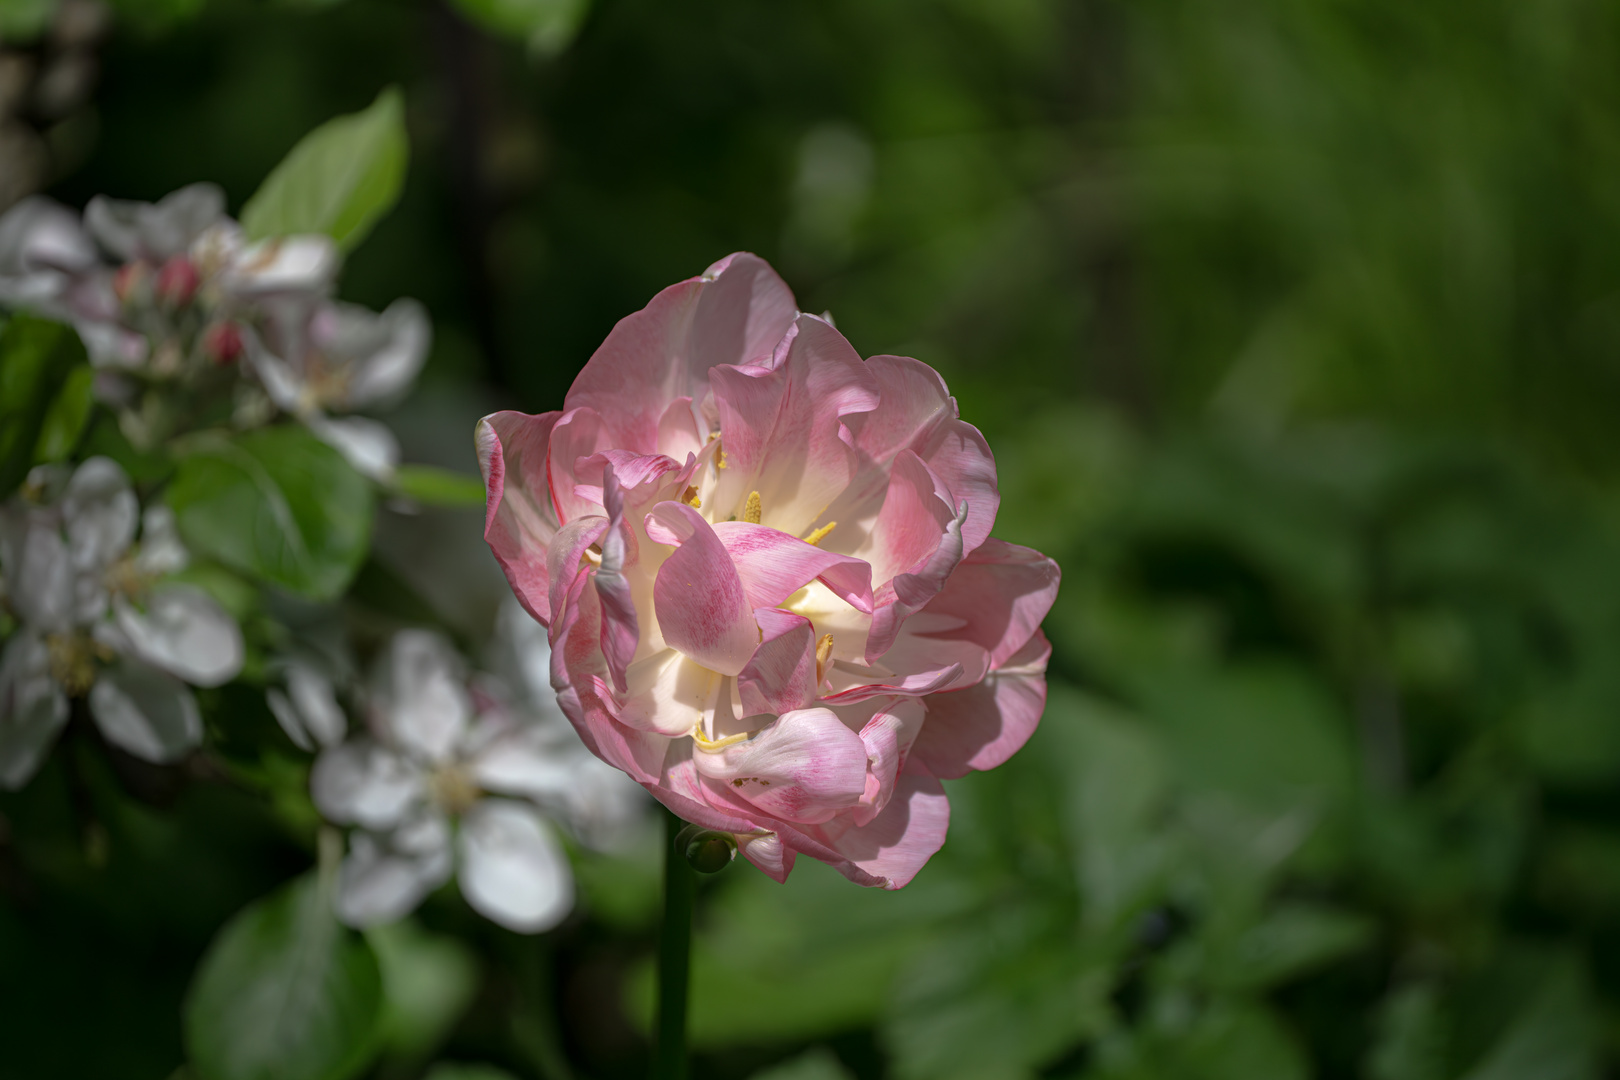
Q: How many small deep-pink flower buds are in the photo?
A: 3